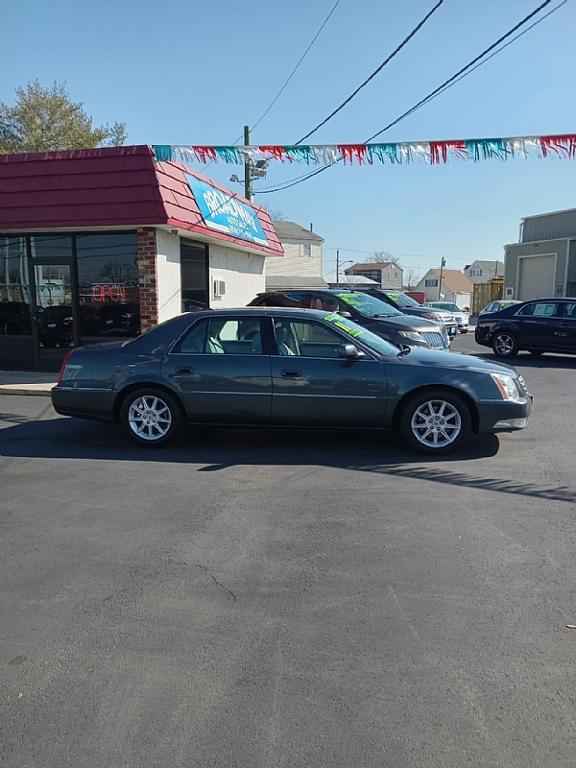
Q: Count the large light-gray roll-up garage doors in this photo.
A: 1